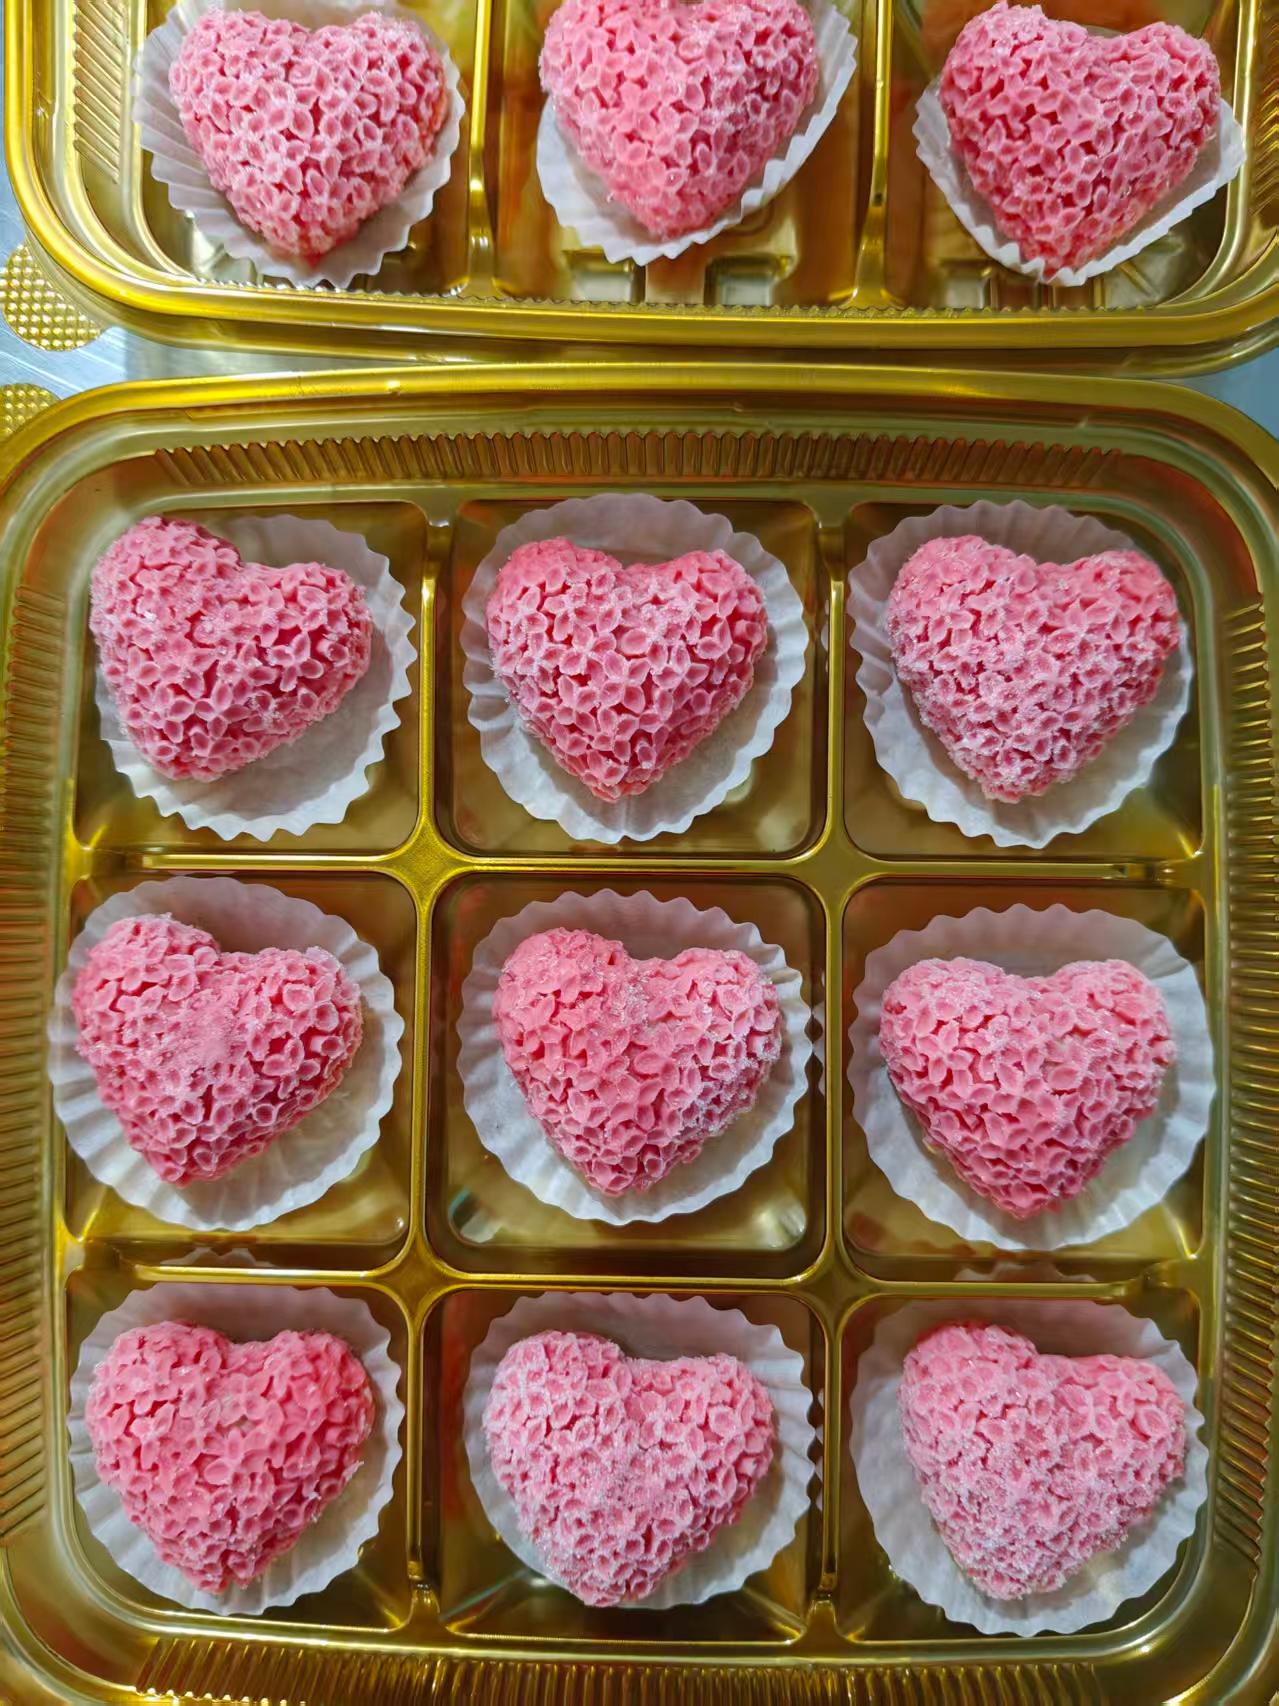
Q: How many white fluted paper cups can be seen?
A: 12